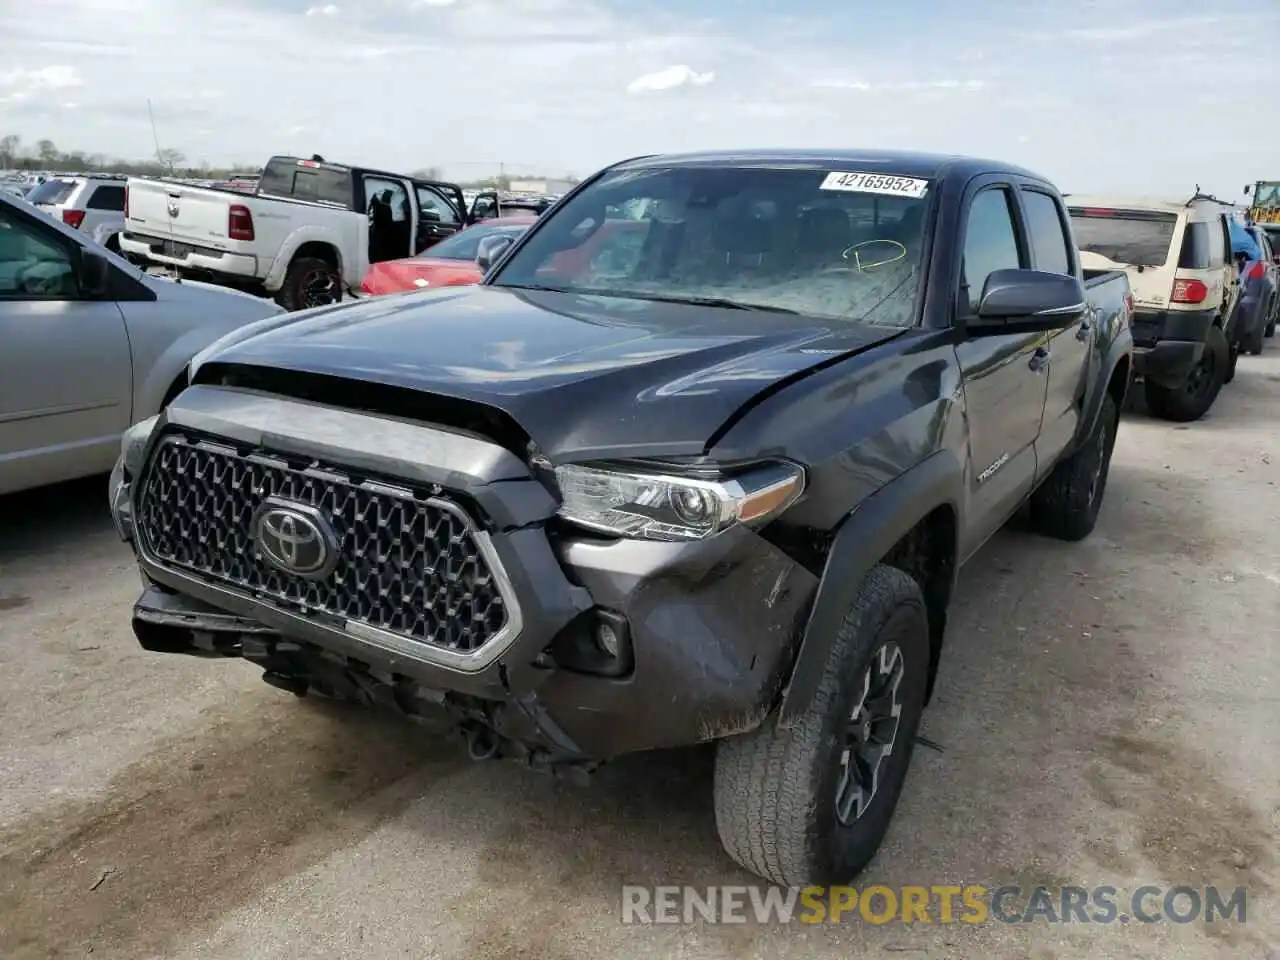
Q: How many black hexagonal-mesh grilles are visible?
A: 1